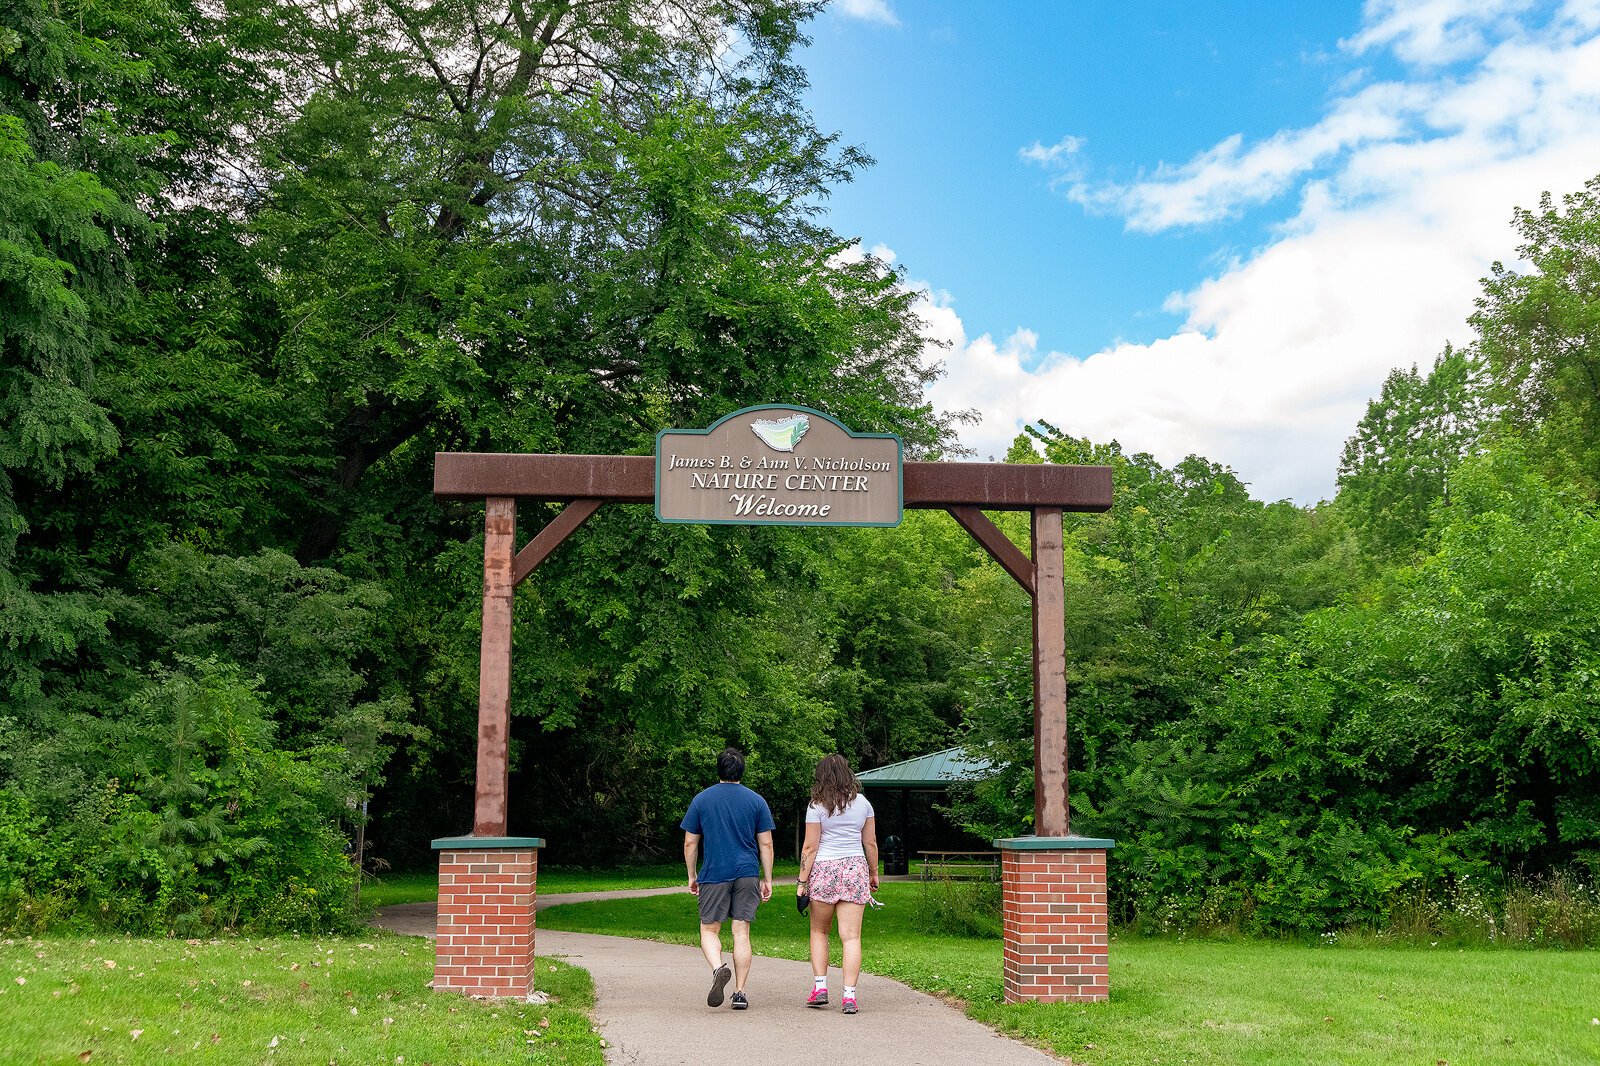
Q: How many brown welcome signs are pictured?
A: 1